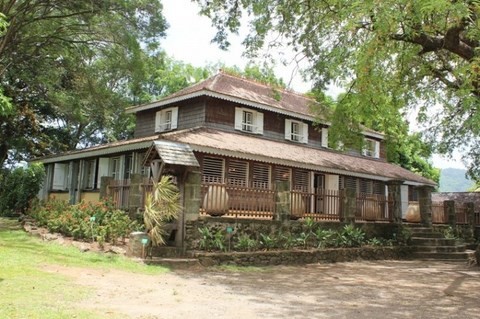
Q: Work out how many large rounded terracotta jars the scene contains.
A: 4